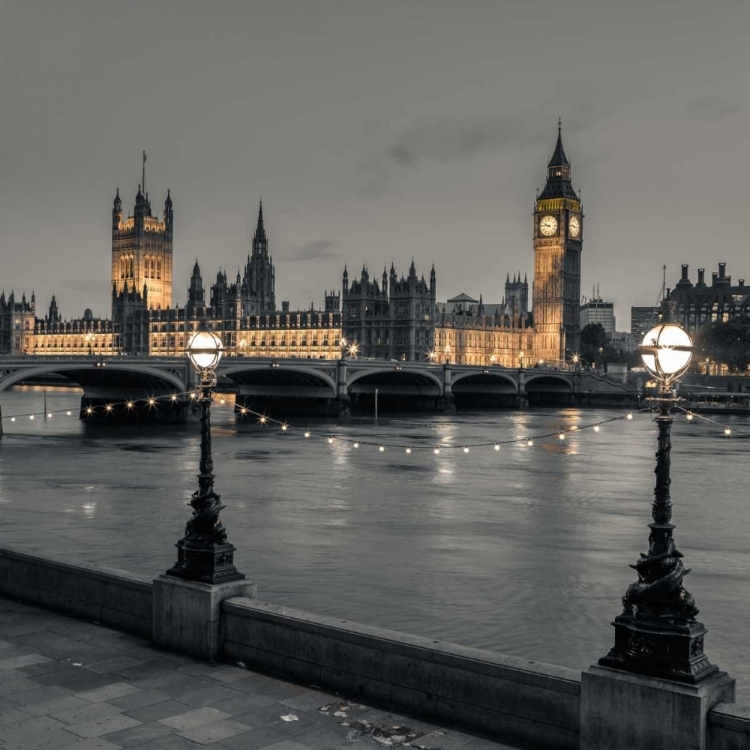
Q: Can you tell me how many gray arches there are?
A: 5